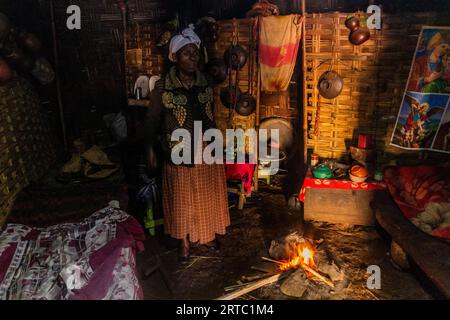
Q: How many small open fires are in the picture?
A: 1